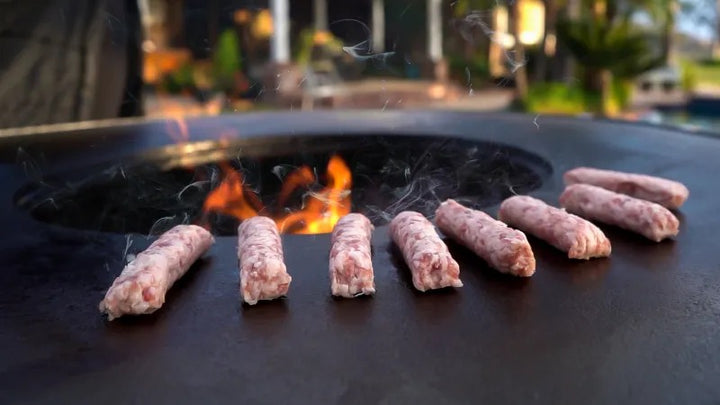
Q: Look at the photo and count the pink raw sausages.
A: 8